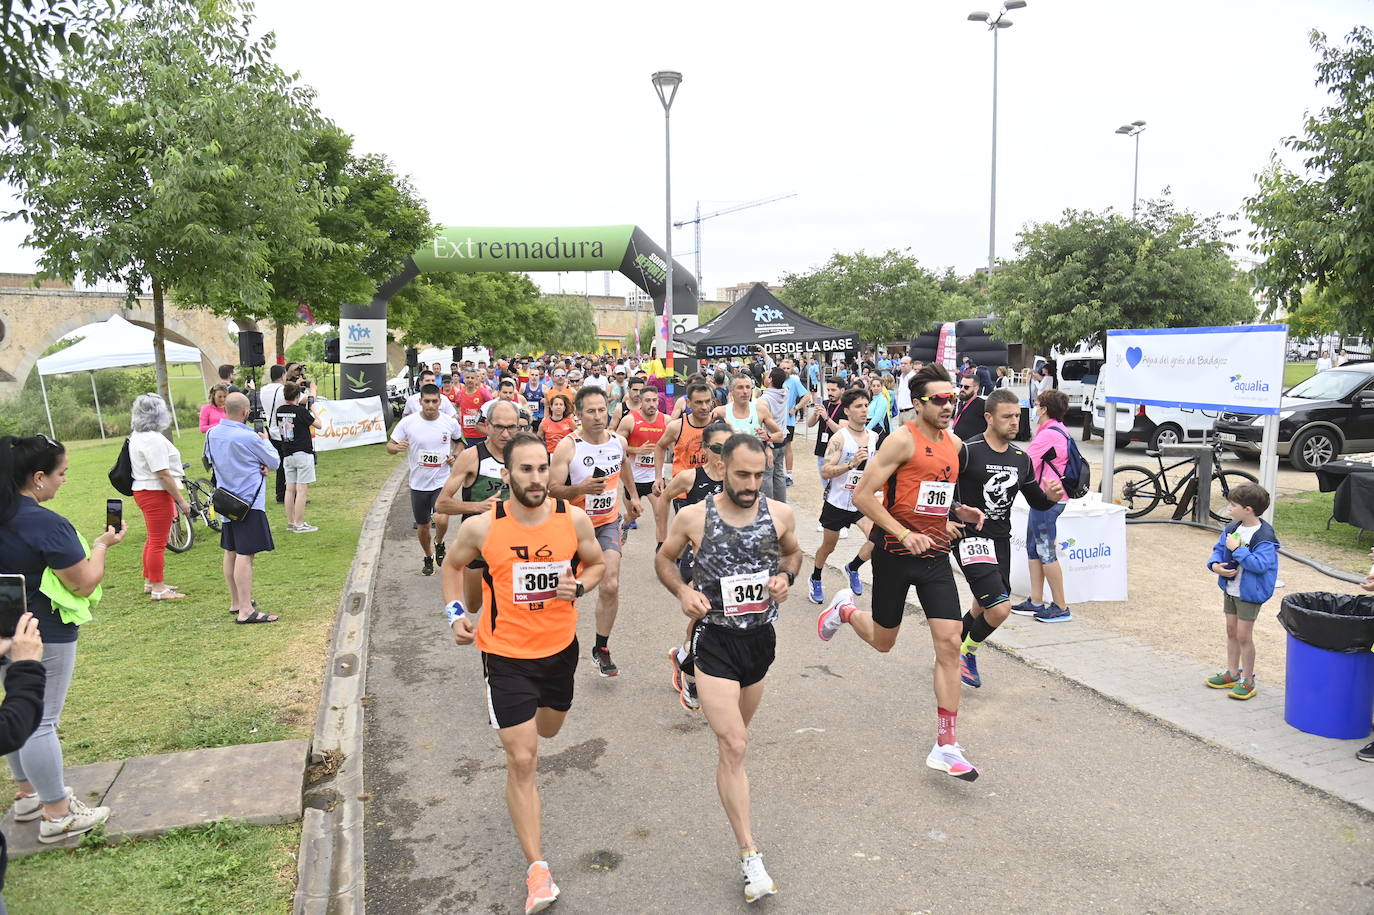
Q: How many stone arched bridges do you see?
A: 1